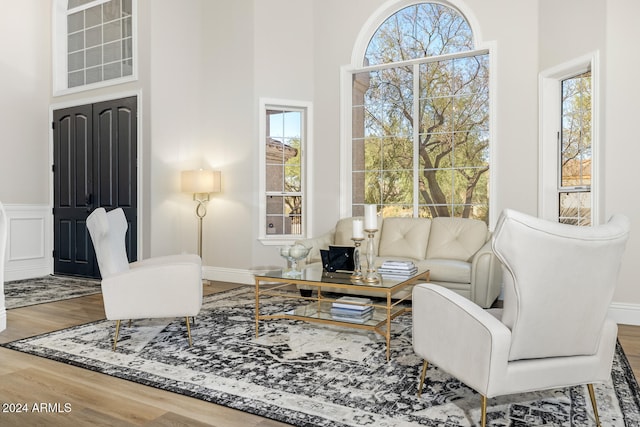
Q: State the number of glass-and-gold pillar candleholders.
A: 2